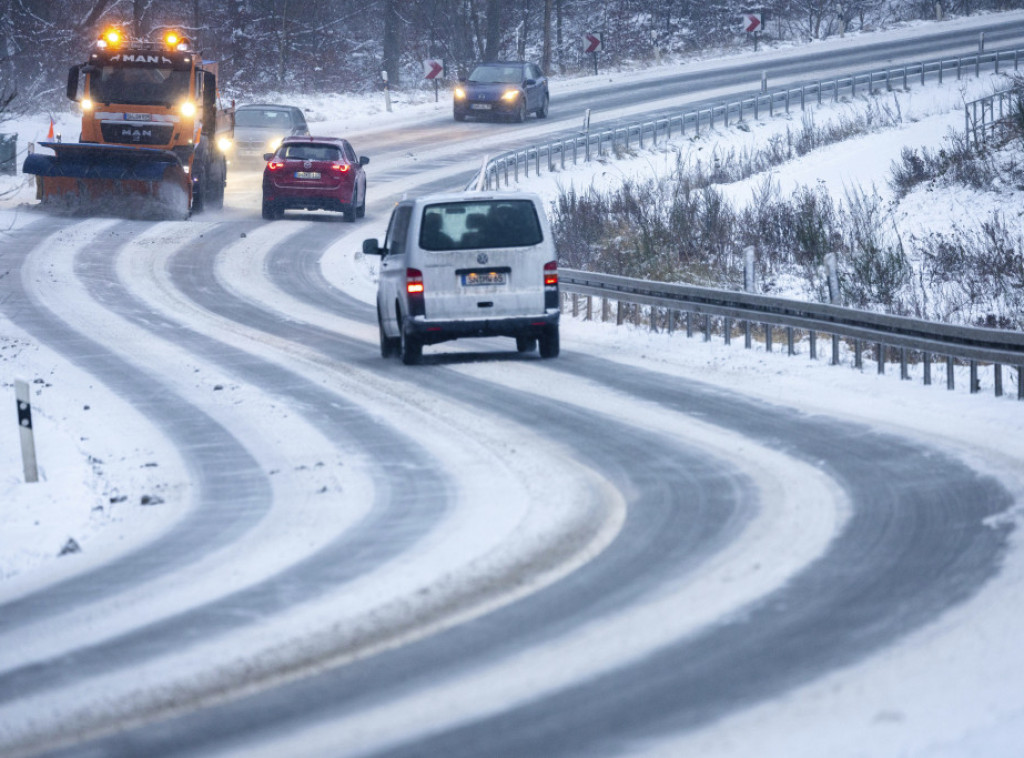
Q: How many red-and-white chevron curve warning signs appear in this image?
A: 3